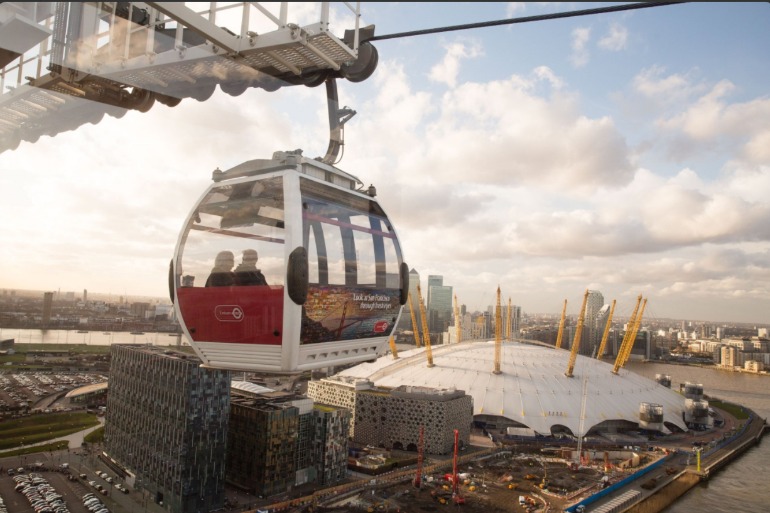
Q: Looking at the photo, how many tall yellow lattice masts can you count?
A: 11